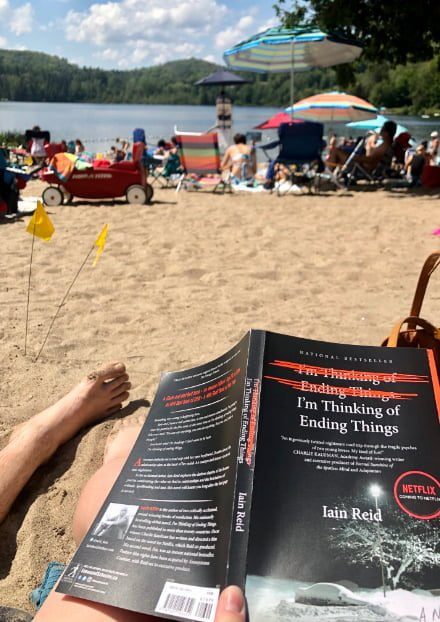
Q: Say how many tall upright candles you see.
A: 0